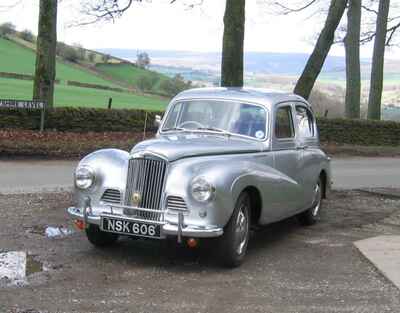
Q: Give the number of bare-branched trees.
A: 5